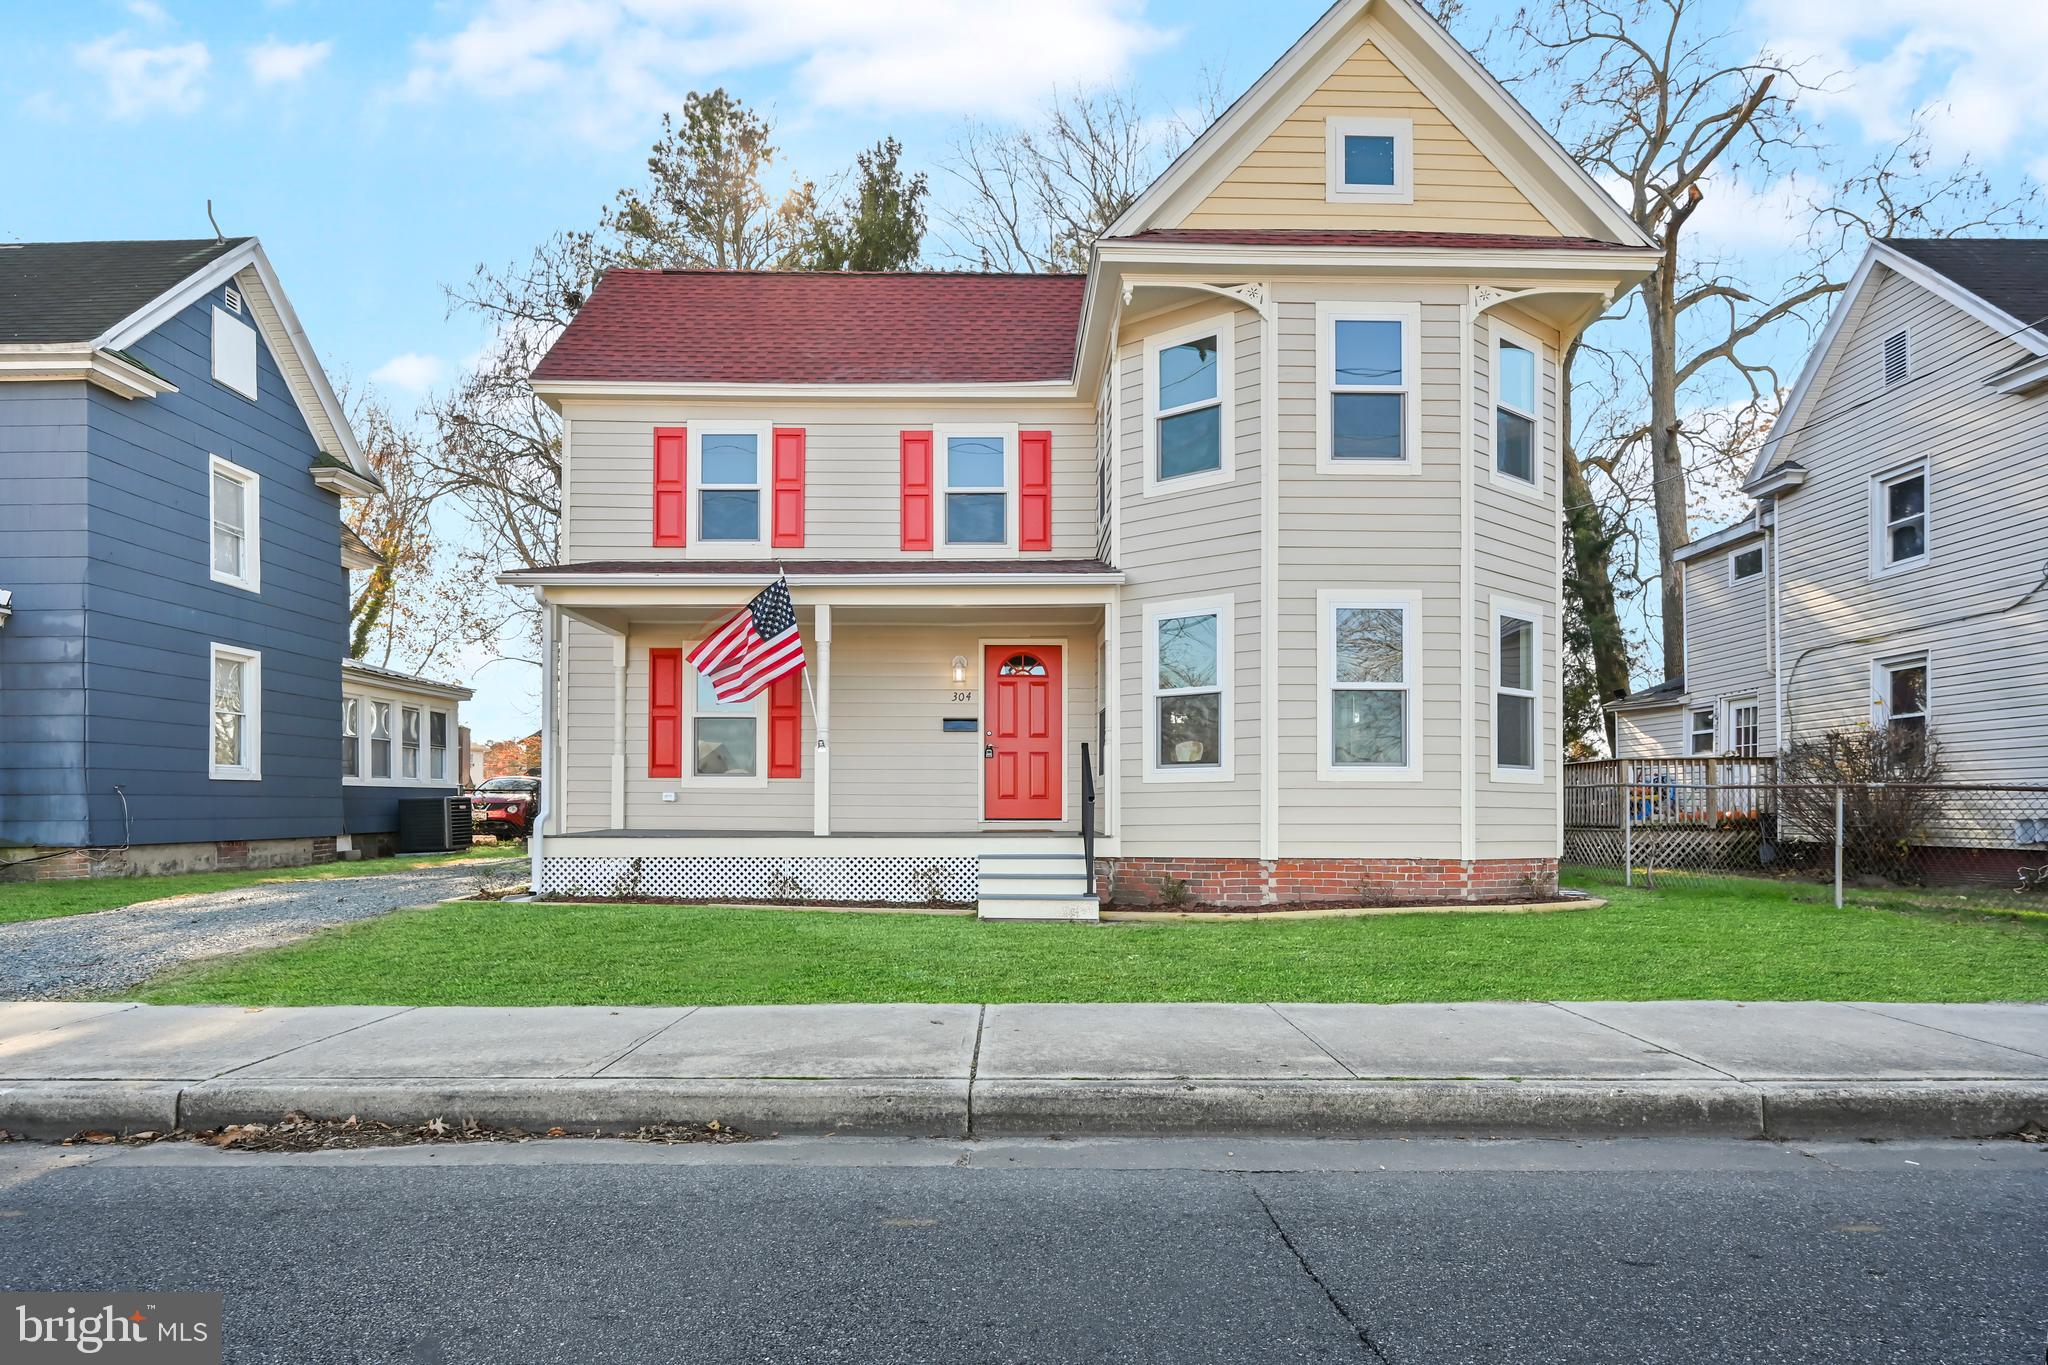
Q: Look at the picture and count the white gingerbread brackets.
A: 2